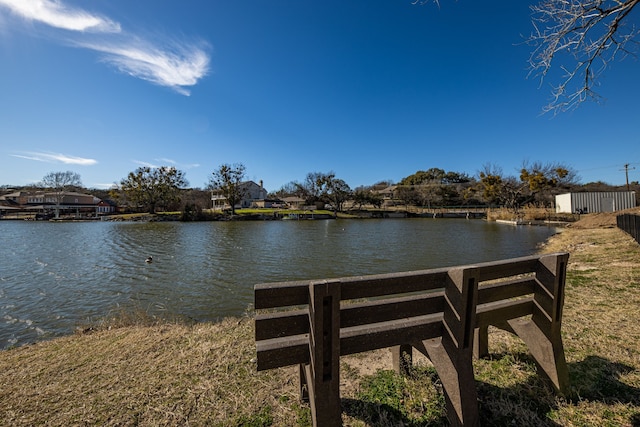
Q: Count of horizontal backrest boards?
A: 3